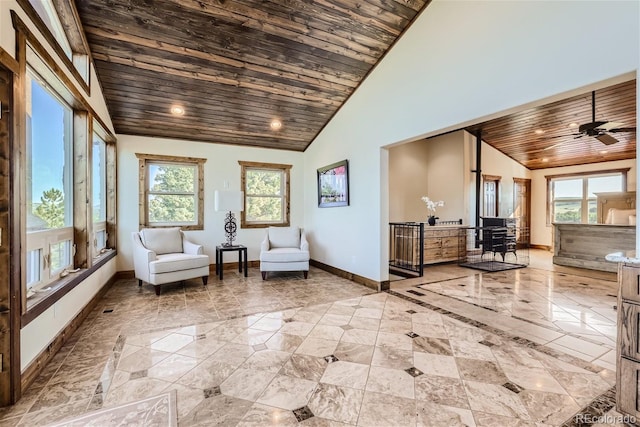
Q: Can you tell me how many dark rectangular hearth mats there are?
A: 1